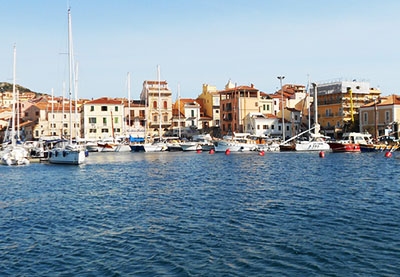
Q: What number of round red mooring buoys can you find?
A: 6